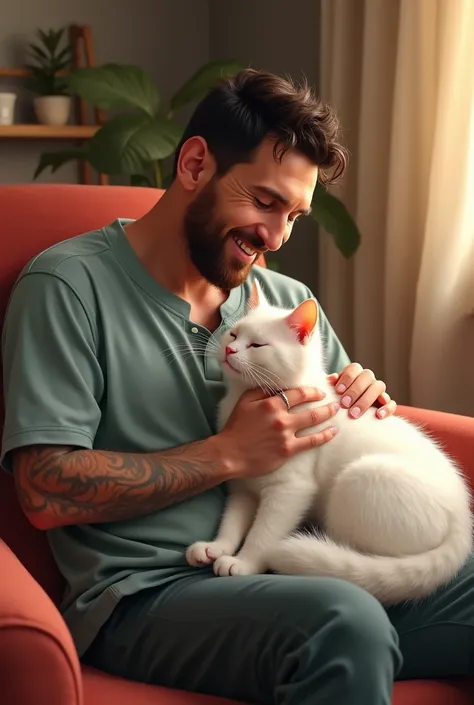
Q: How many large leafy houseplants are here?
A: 1